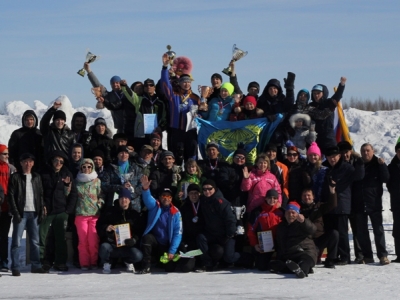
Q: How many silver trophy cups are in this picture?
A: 3